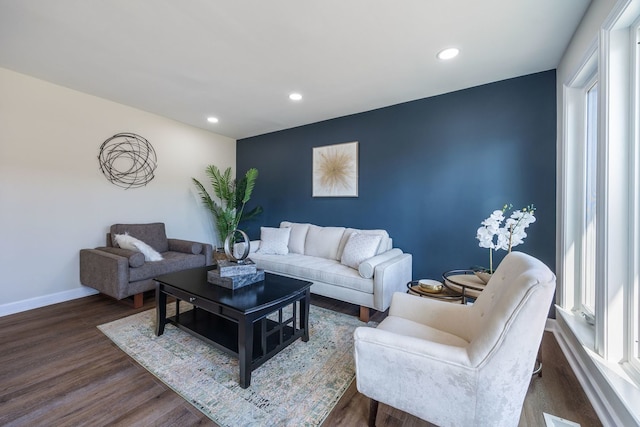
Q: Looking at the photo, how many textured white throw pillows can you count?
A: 3